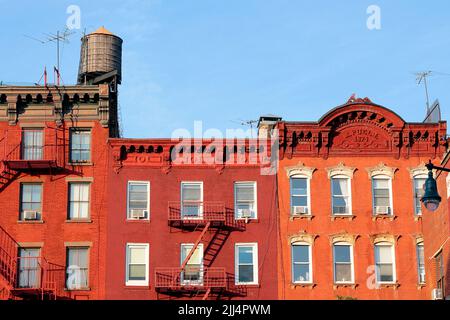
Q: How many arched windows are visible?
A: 8